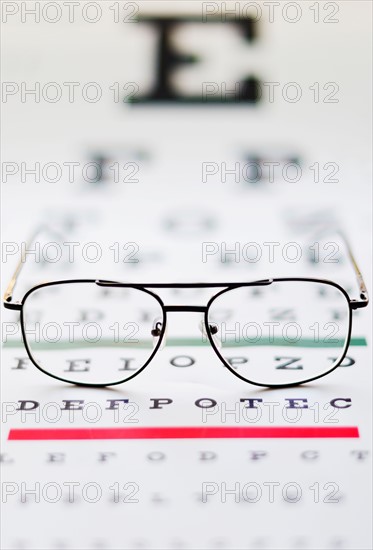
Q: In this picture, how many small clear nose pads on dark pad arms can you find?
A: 2